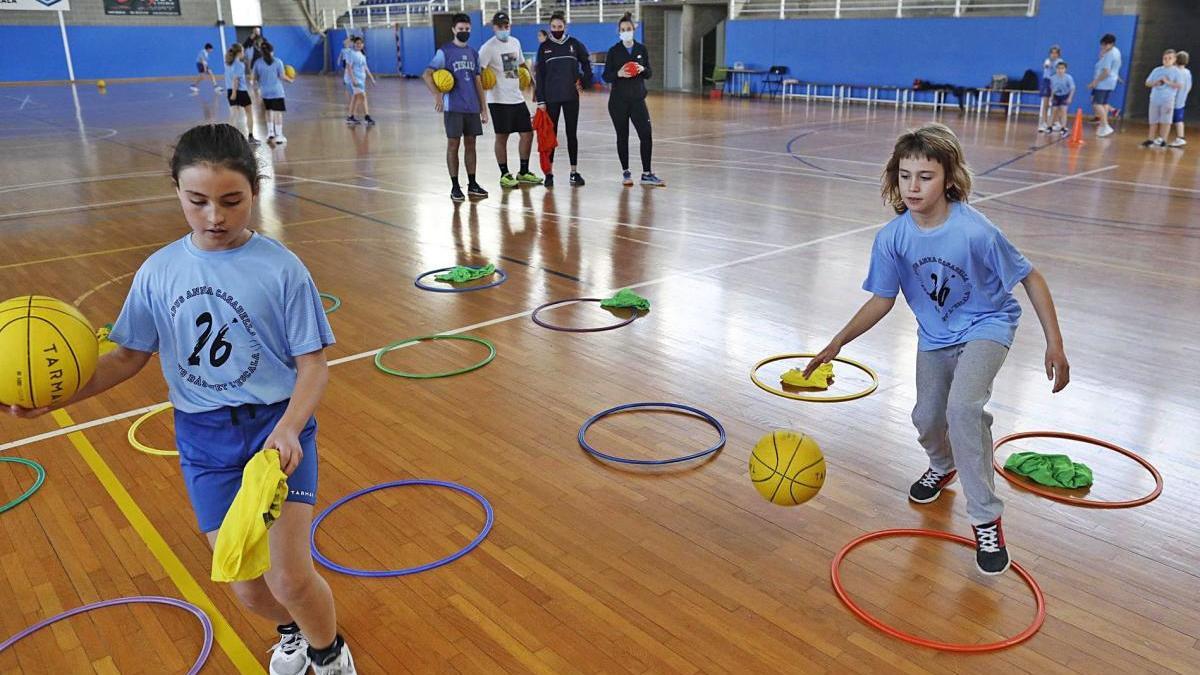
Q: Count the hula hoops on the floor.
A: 12